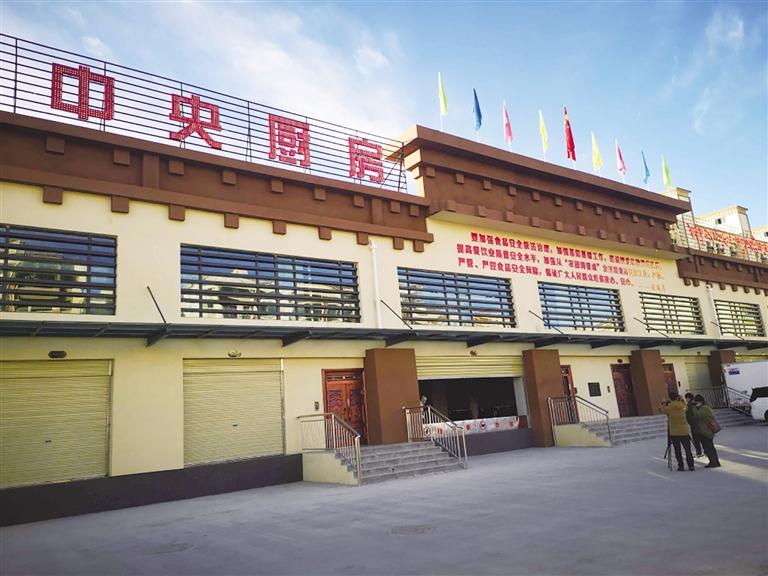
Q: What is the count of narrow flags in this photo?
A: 9